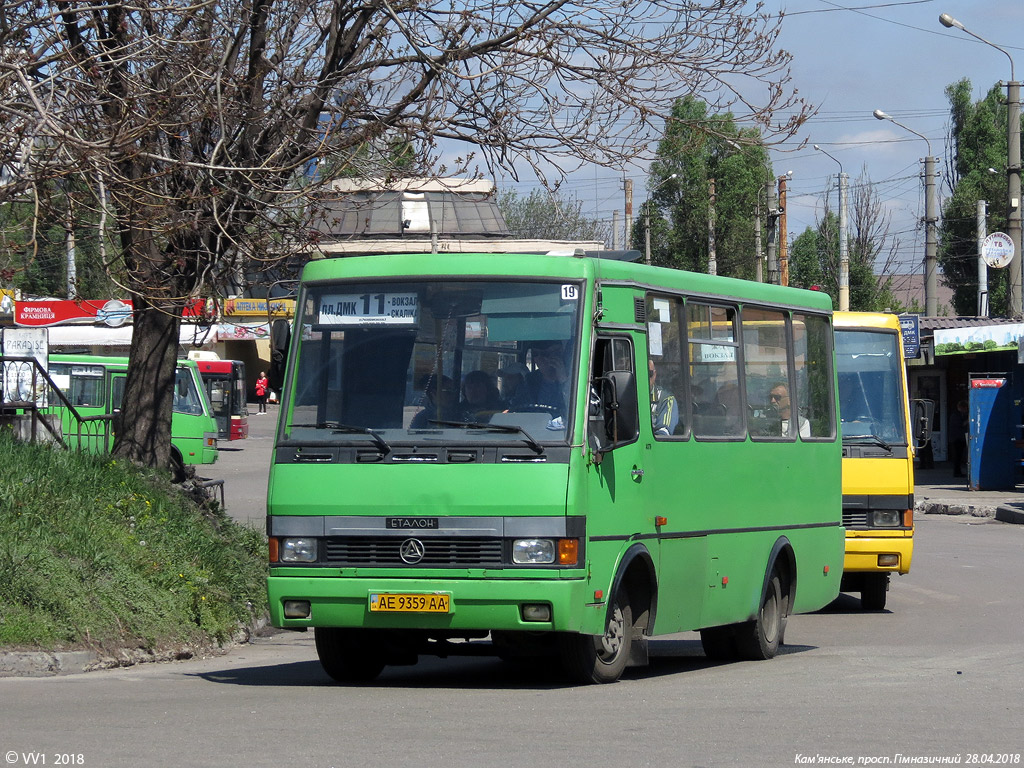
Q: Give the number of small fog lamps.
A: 3